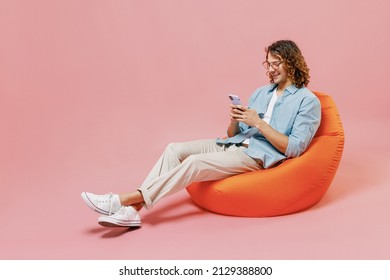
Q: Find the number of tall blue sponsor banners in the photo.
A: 0